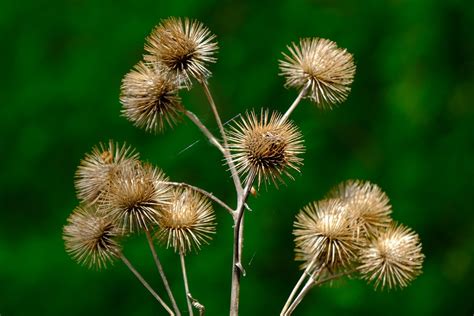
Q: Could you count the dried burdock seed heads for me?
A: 11